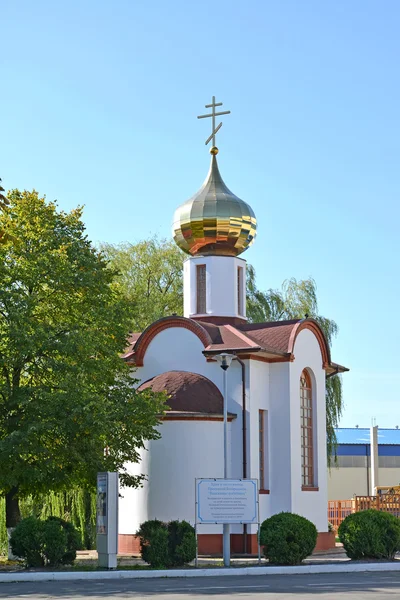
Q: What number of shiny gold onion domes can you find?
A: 1